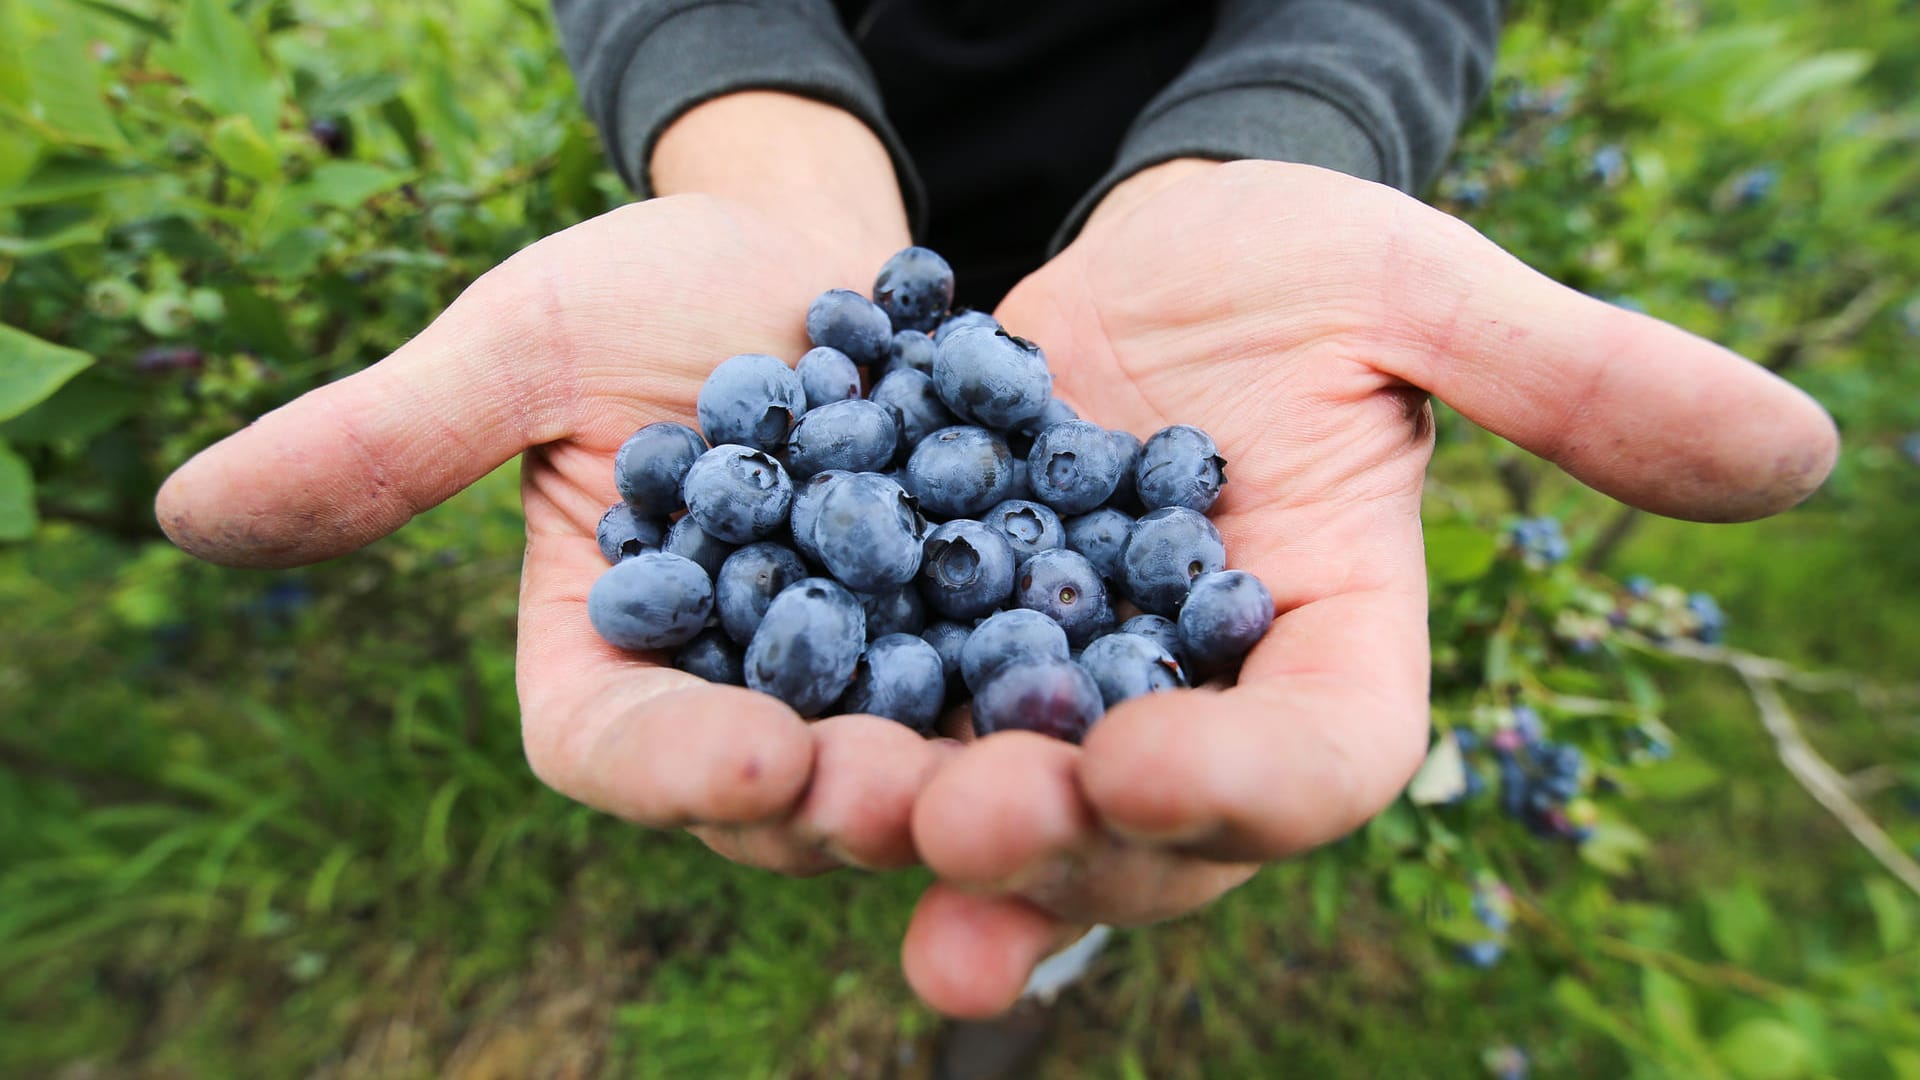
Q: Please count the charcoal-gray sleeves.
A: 2